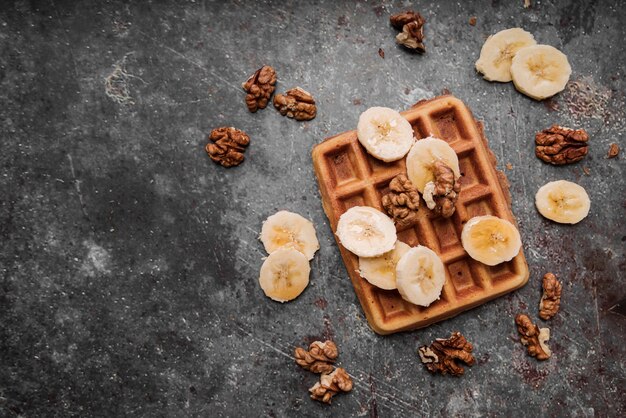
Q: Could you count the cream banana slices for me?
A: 11